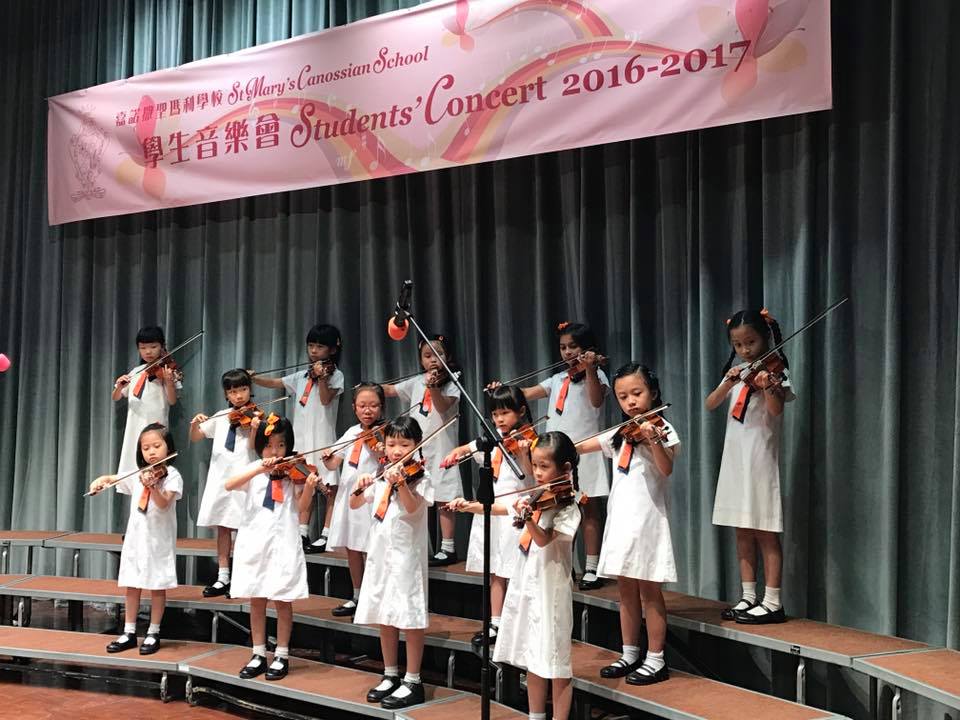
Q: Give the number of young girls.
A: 13